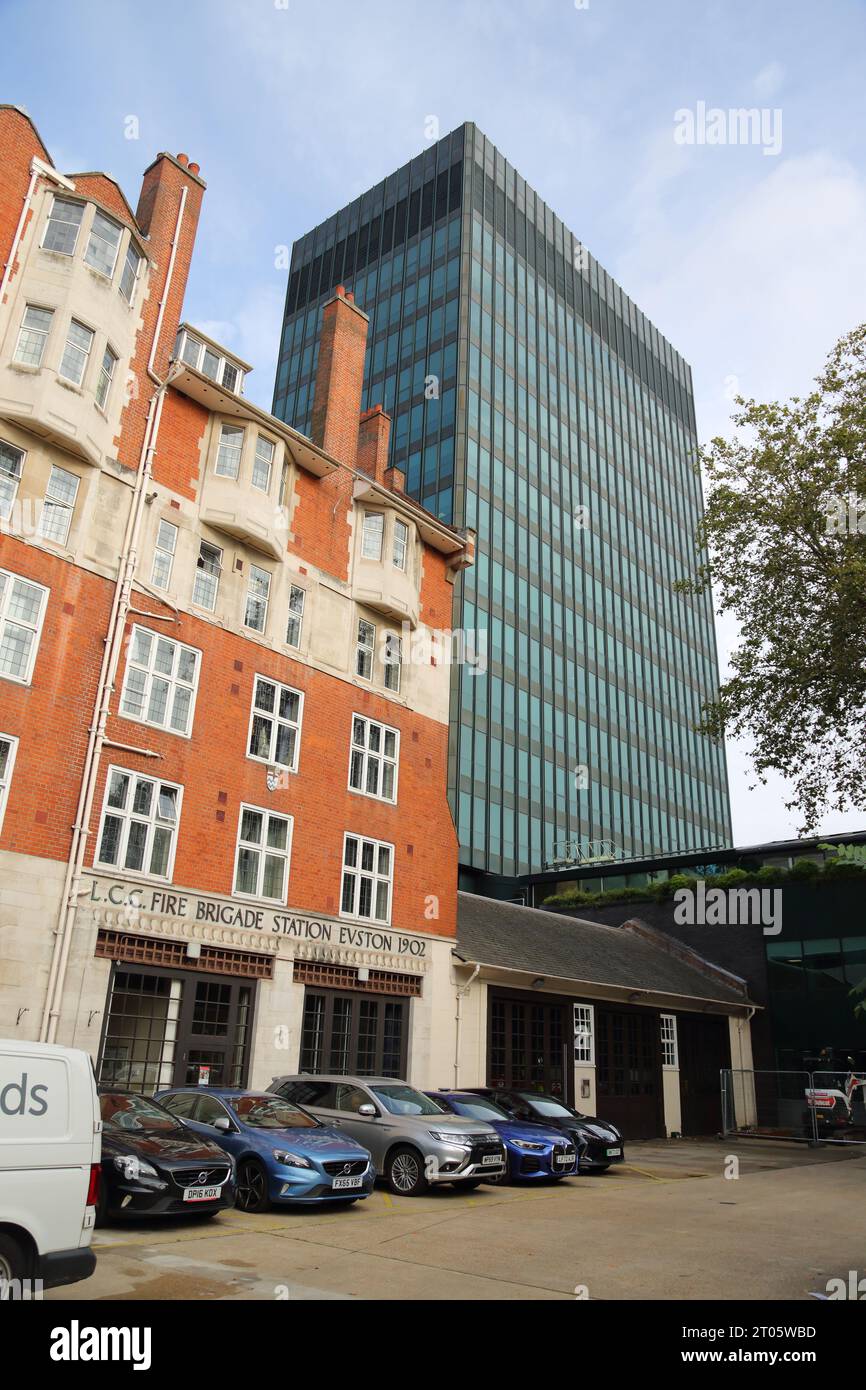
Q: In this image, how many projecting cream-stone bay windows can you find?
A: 3